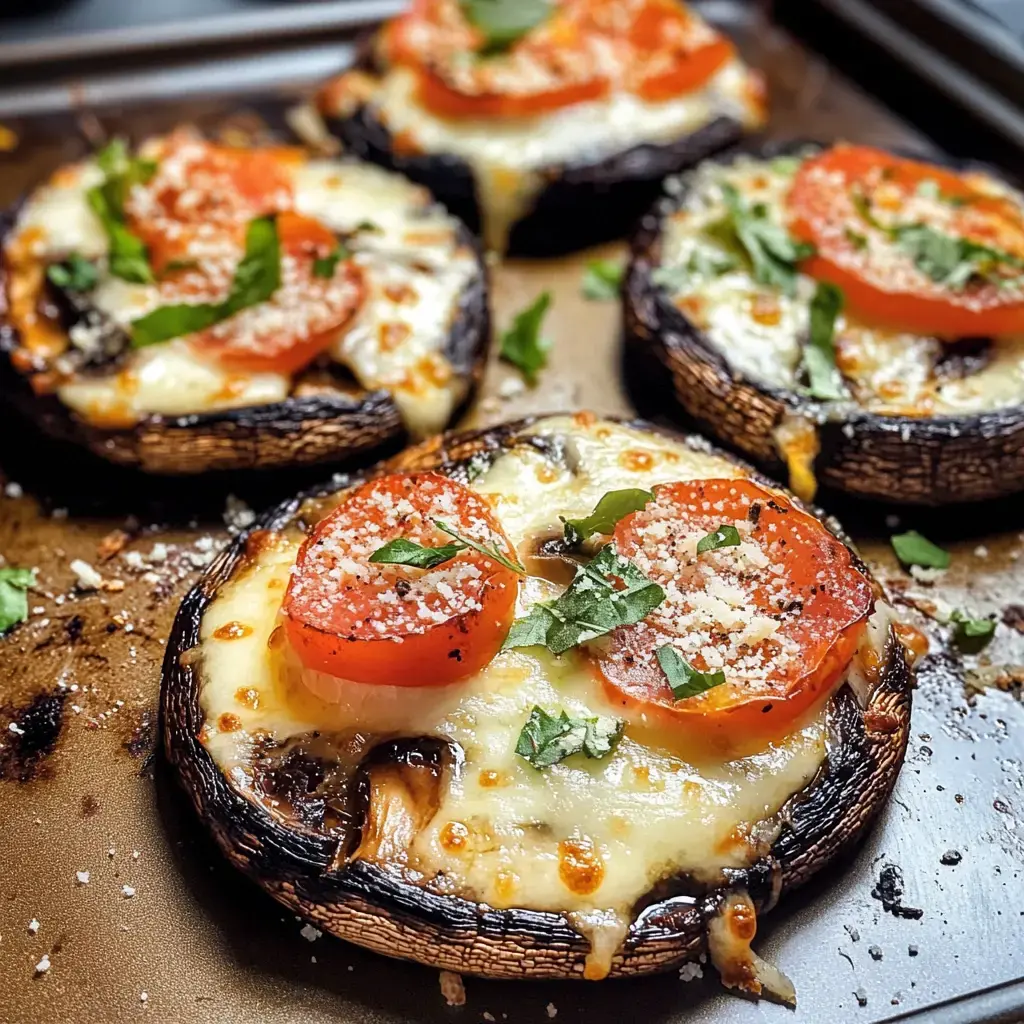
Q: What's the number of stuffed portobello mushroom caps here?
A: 4